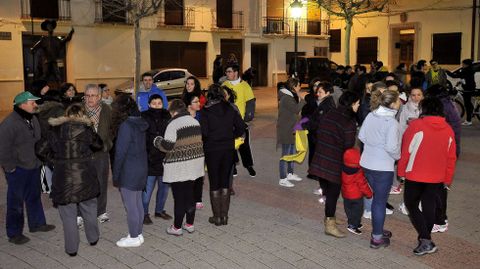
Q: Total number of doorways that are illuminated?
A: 1